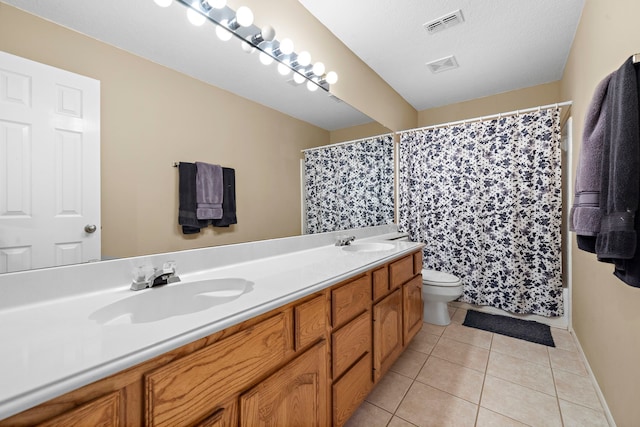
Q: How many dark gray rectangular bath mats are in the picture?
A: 1